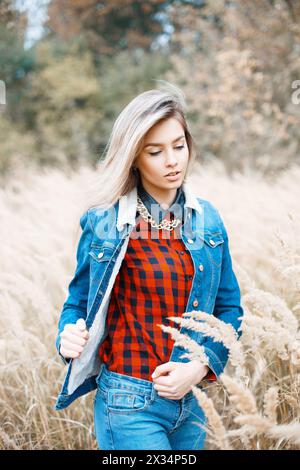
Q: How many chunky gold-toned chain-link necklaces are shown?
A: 1